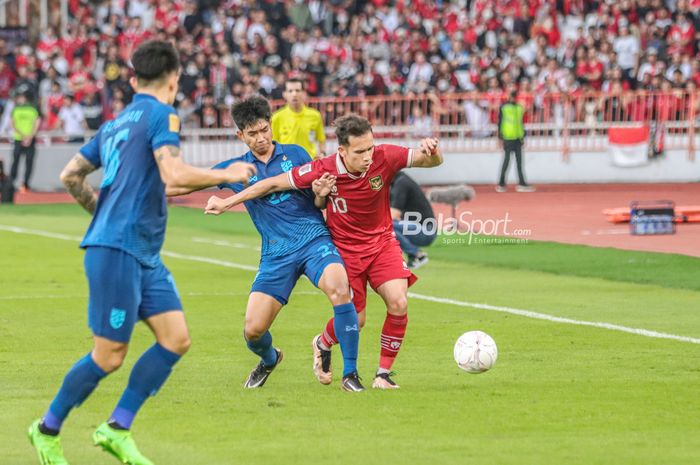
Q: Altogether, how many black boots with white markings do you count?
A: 2